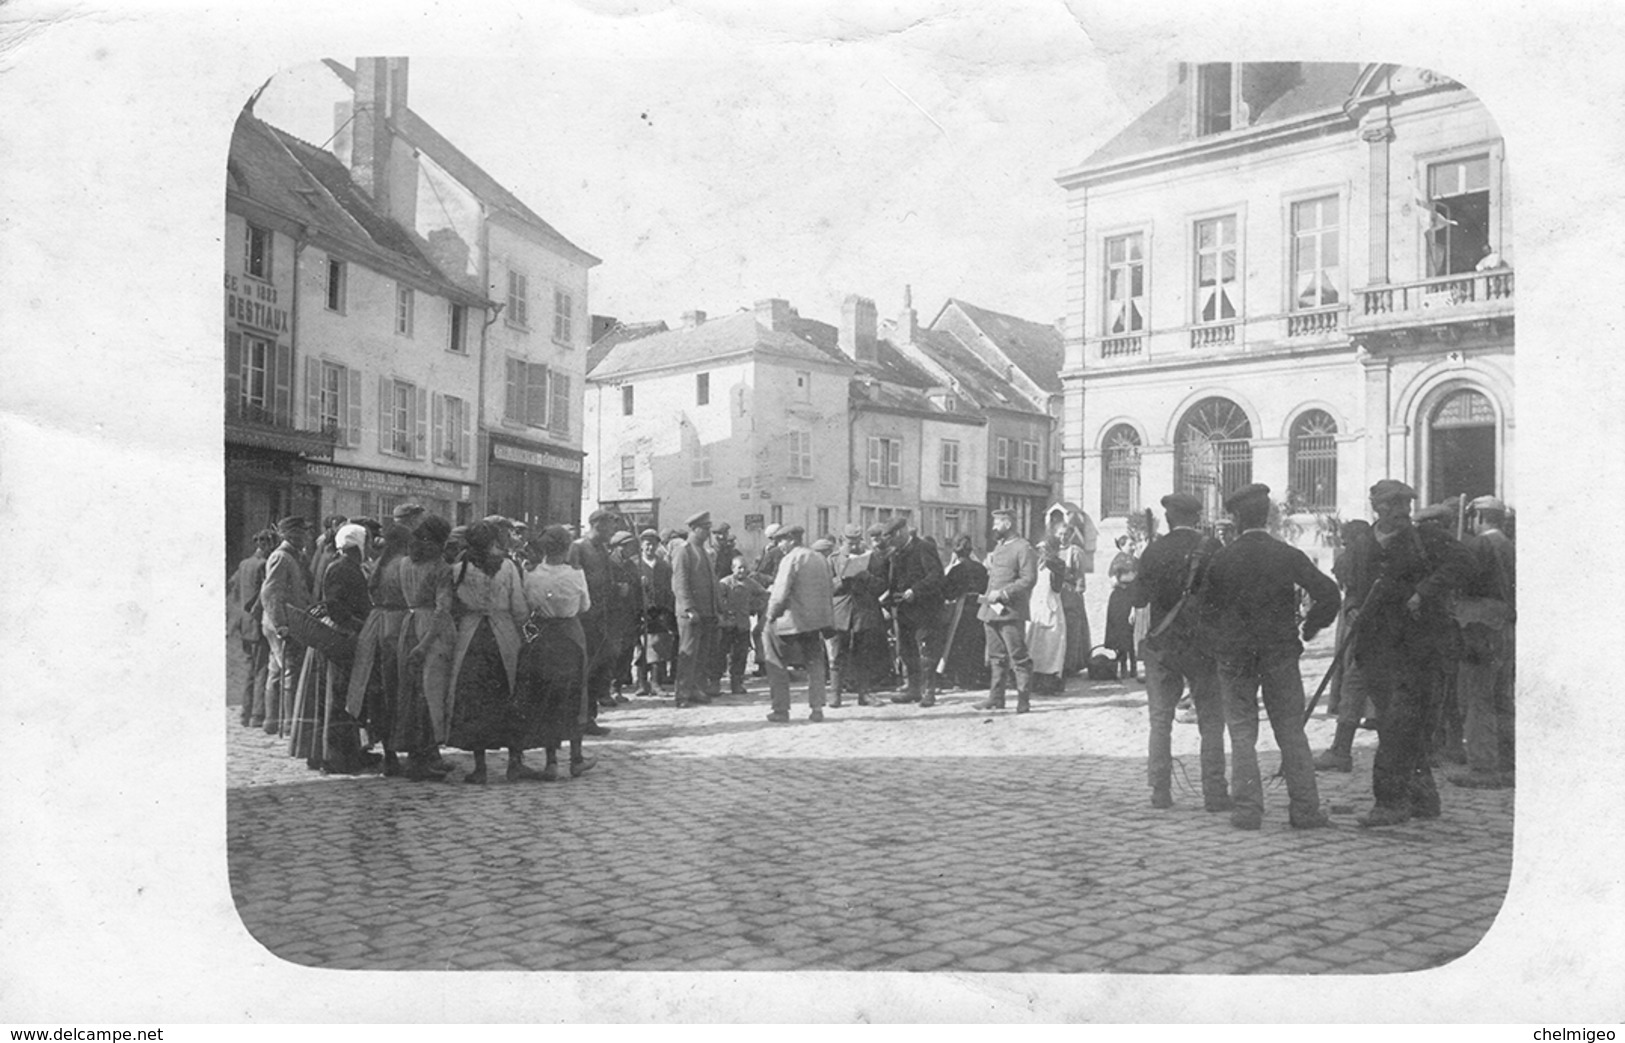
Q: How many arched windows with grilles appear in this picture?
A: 3